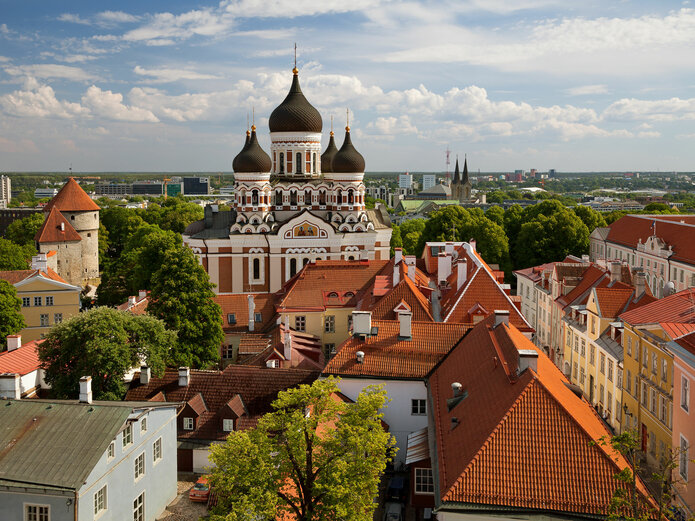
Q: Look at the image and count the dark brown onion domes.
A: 5